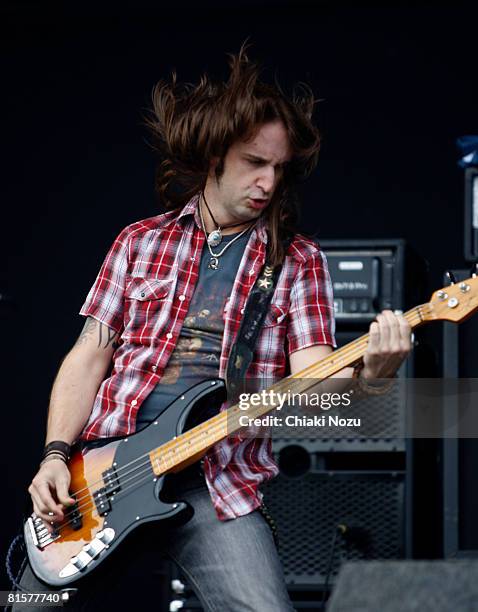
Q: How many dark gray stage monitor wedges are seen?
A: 1